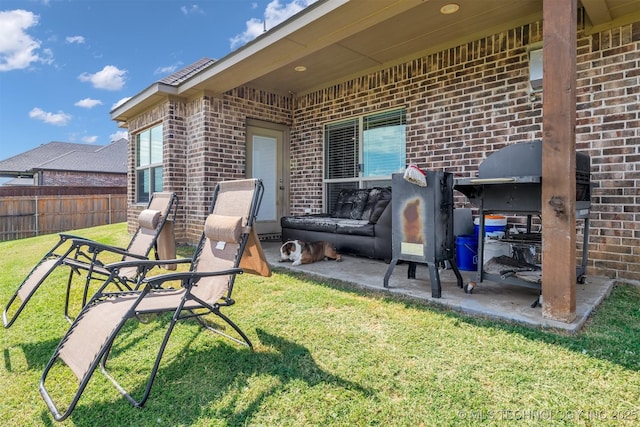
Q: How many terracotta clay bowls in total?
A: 0